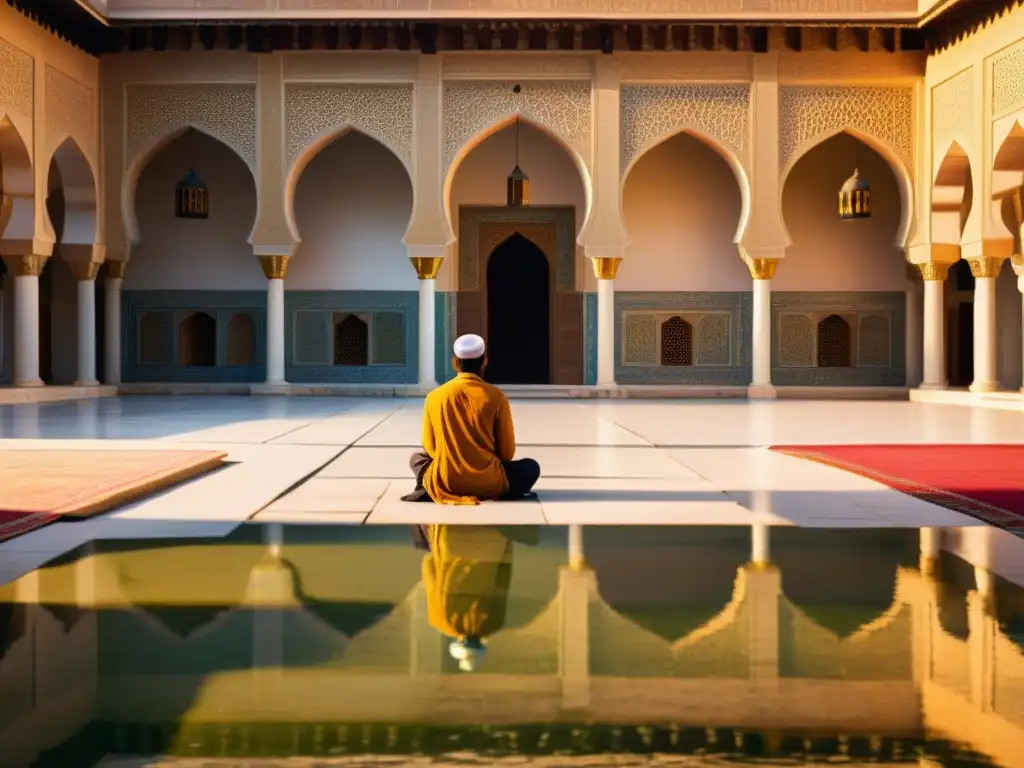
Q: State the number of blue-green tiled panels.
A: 4